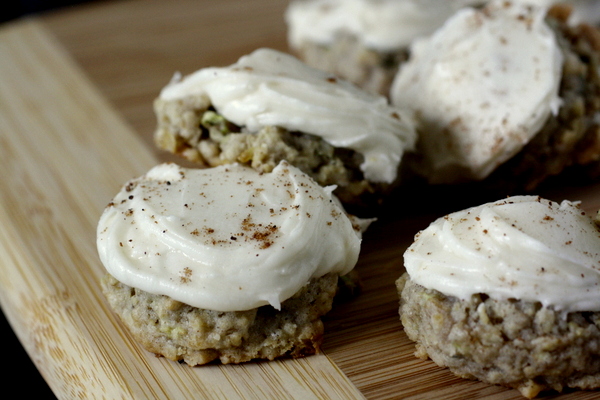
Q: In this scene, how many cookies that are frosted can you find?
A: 5